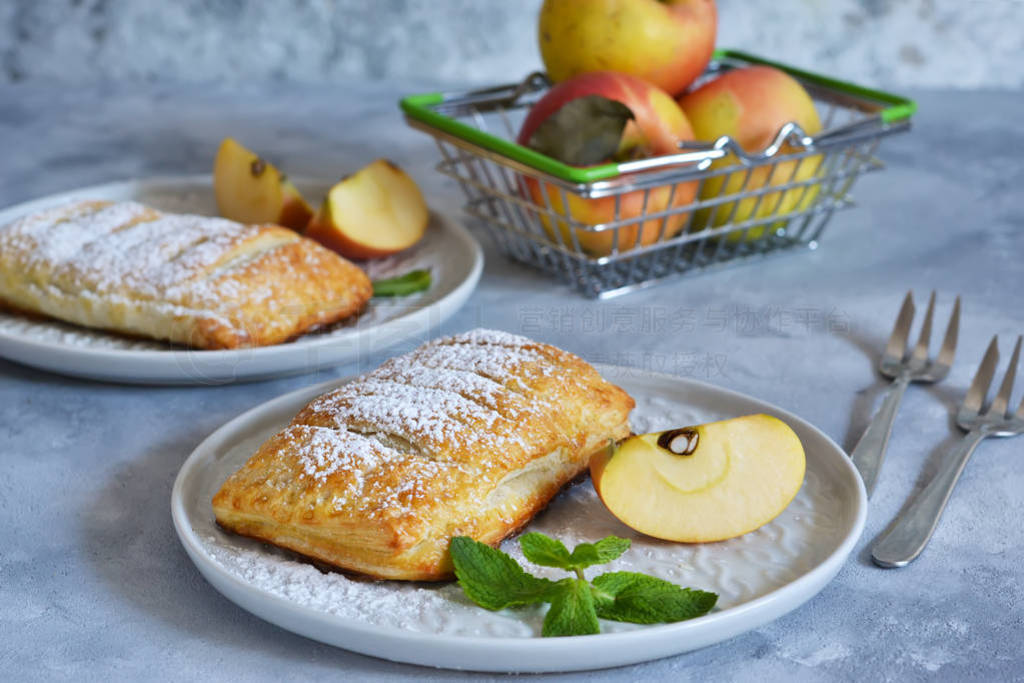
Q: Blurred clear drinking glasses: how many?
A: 0